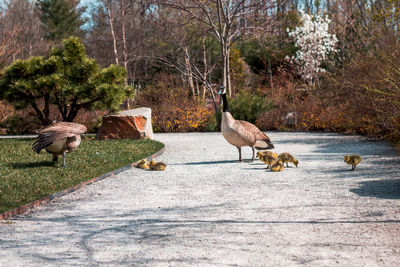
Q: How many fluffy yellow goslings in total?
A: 7